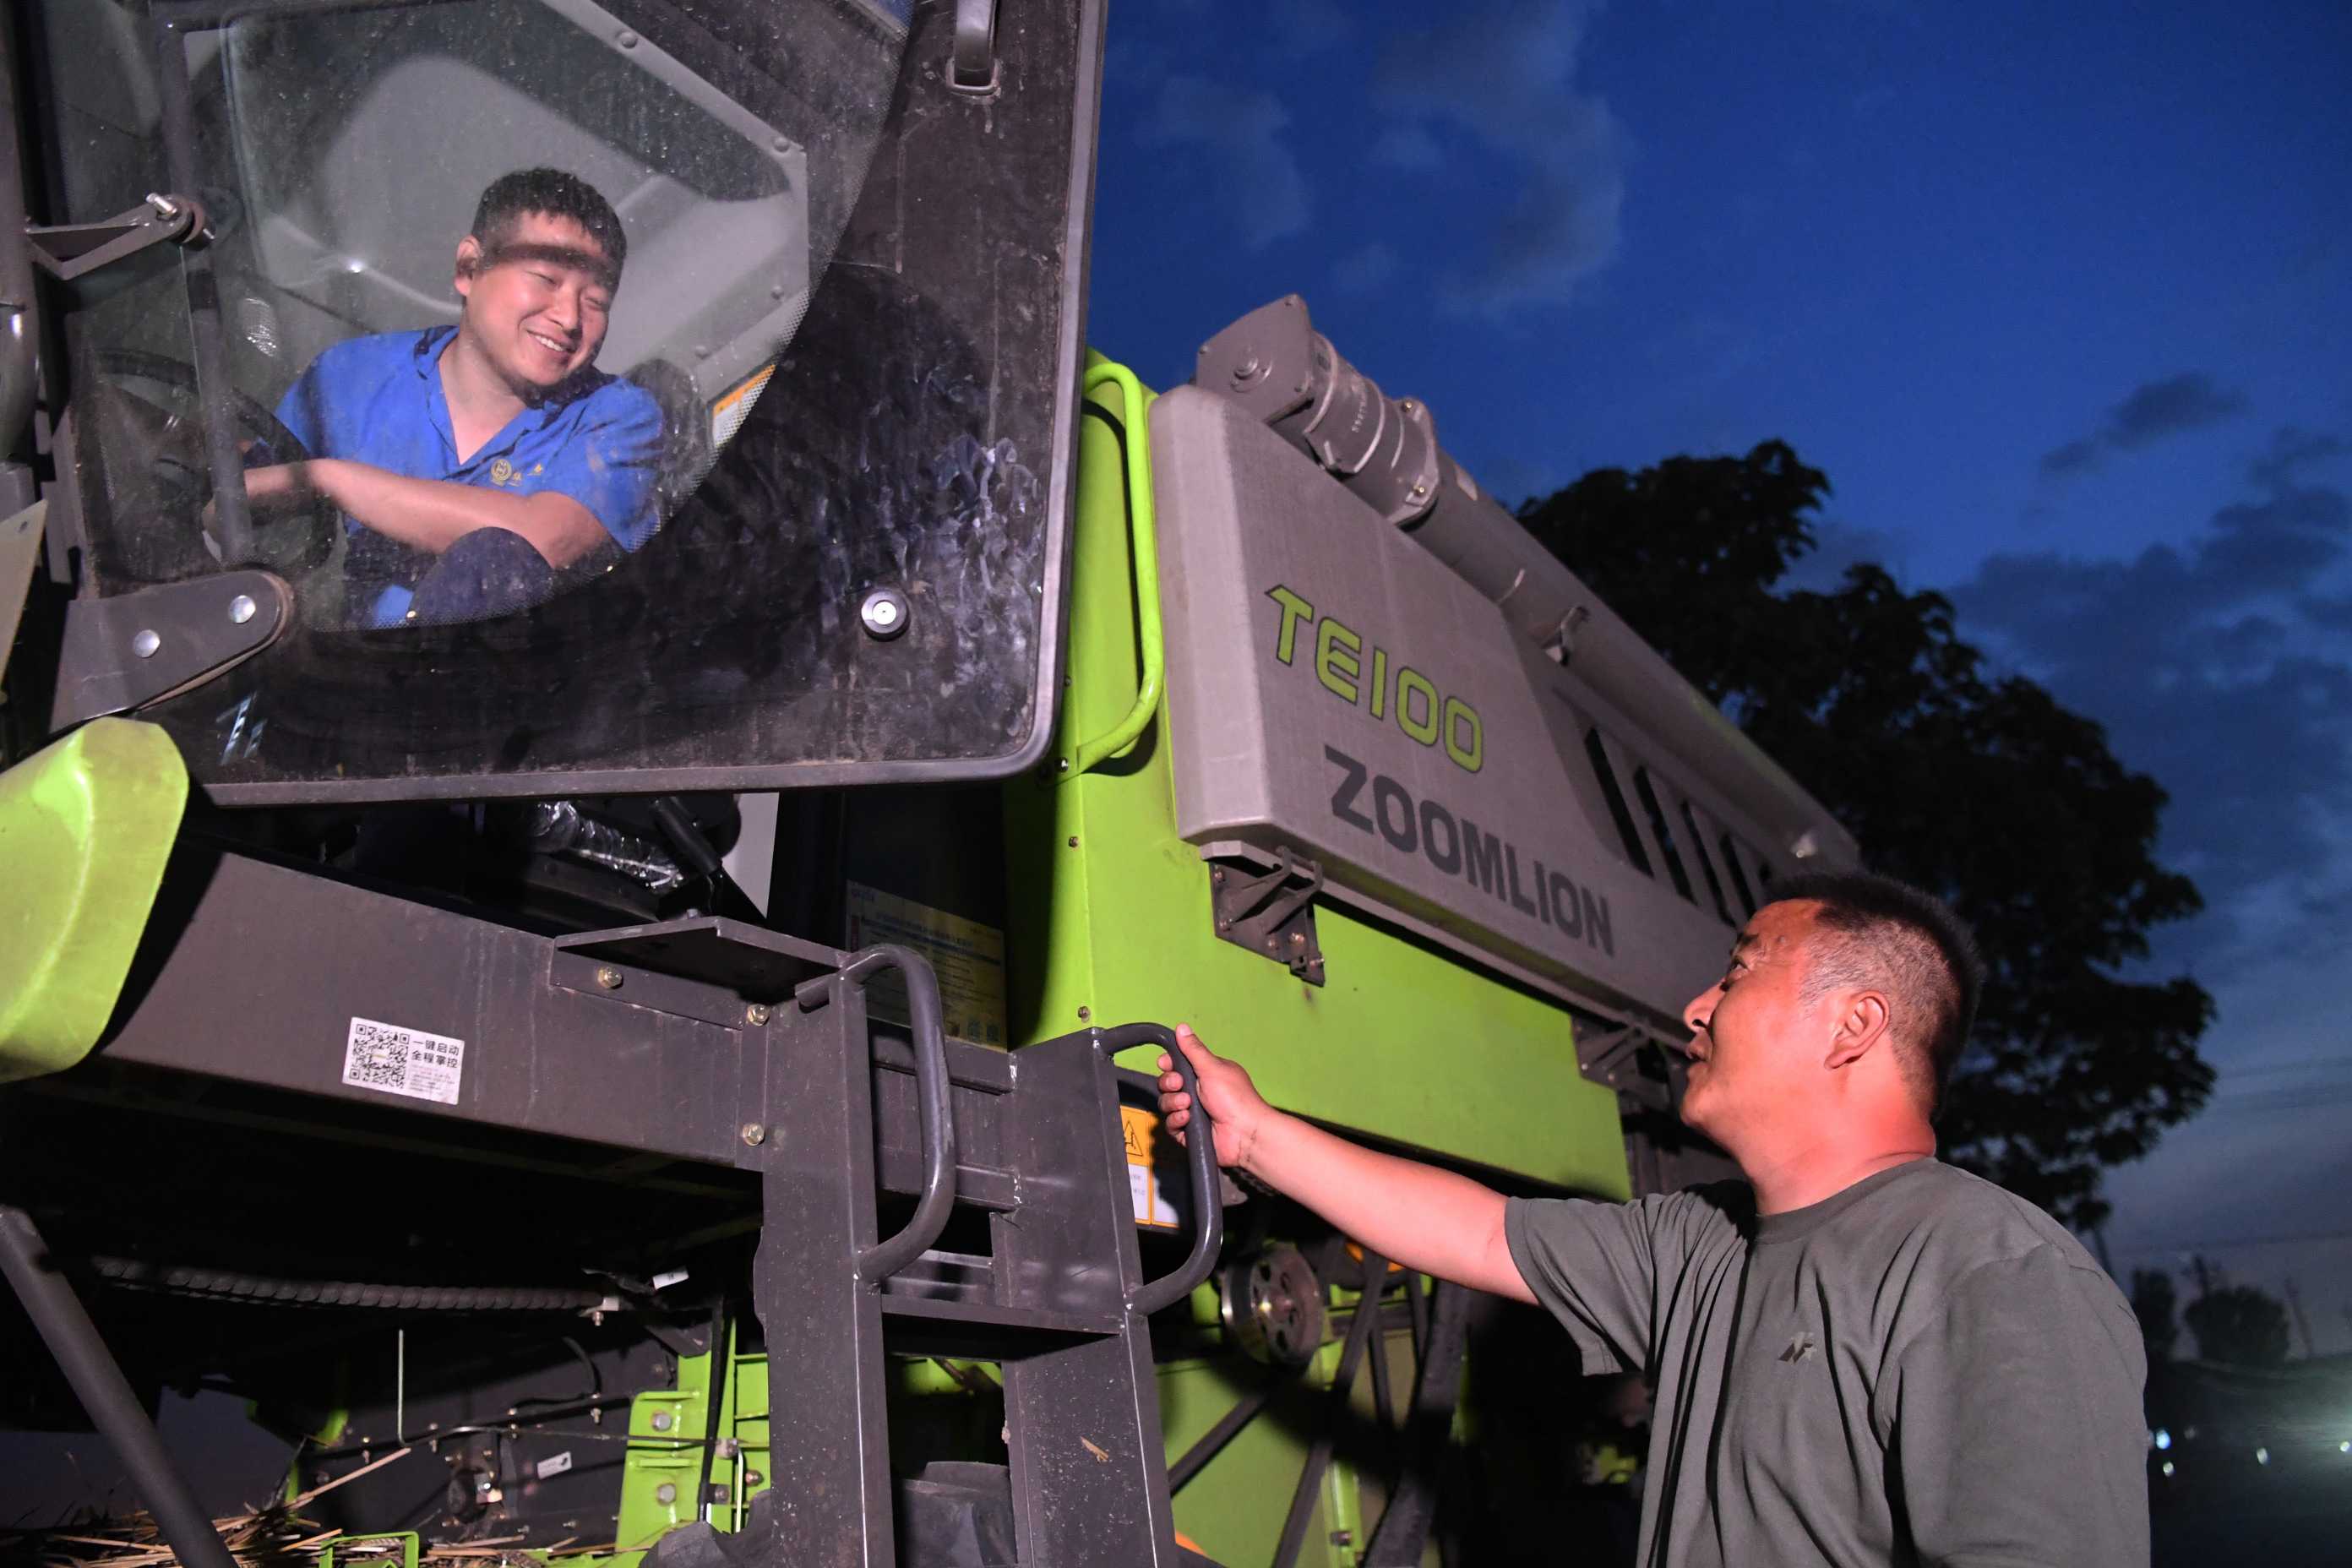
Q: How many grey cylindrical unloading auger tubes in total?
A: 1